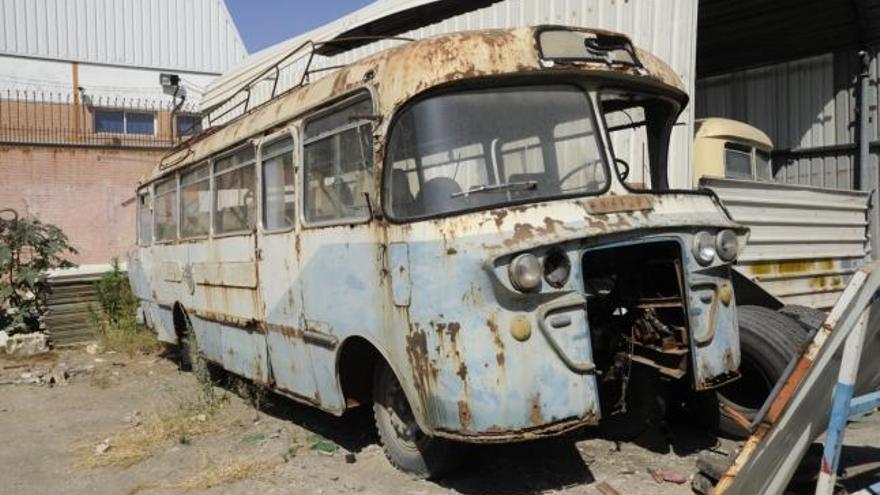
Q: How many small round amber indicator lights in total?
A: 2